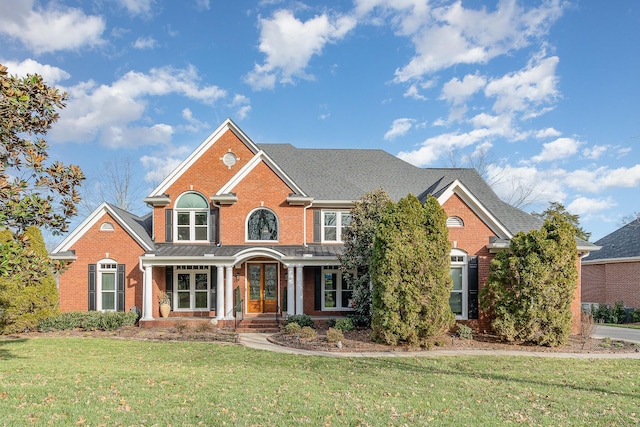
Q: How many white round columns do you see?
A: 5